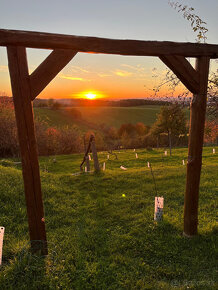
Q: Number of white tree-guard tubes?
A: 13